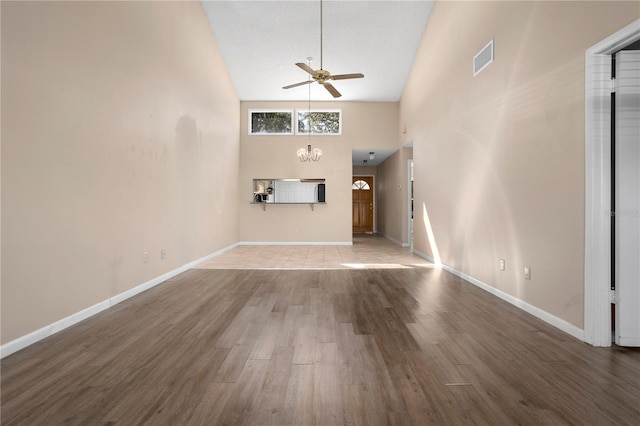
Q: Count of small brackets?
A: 2